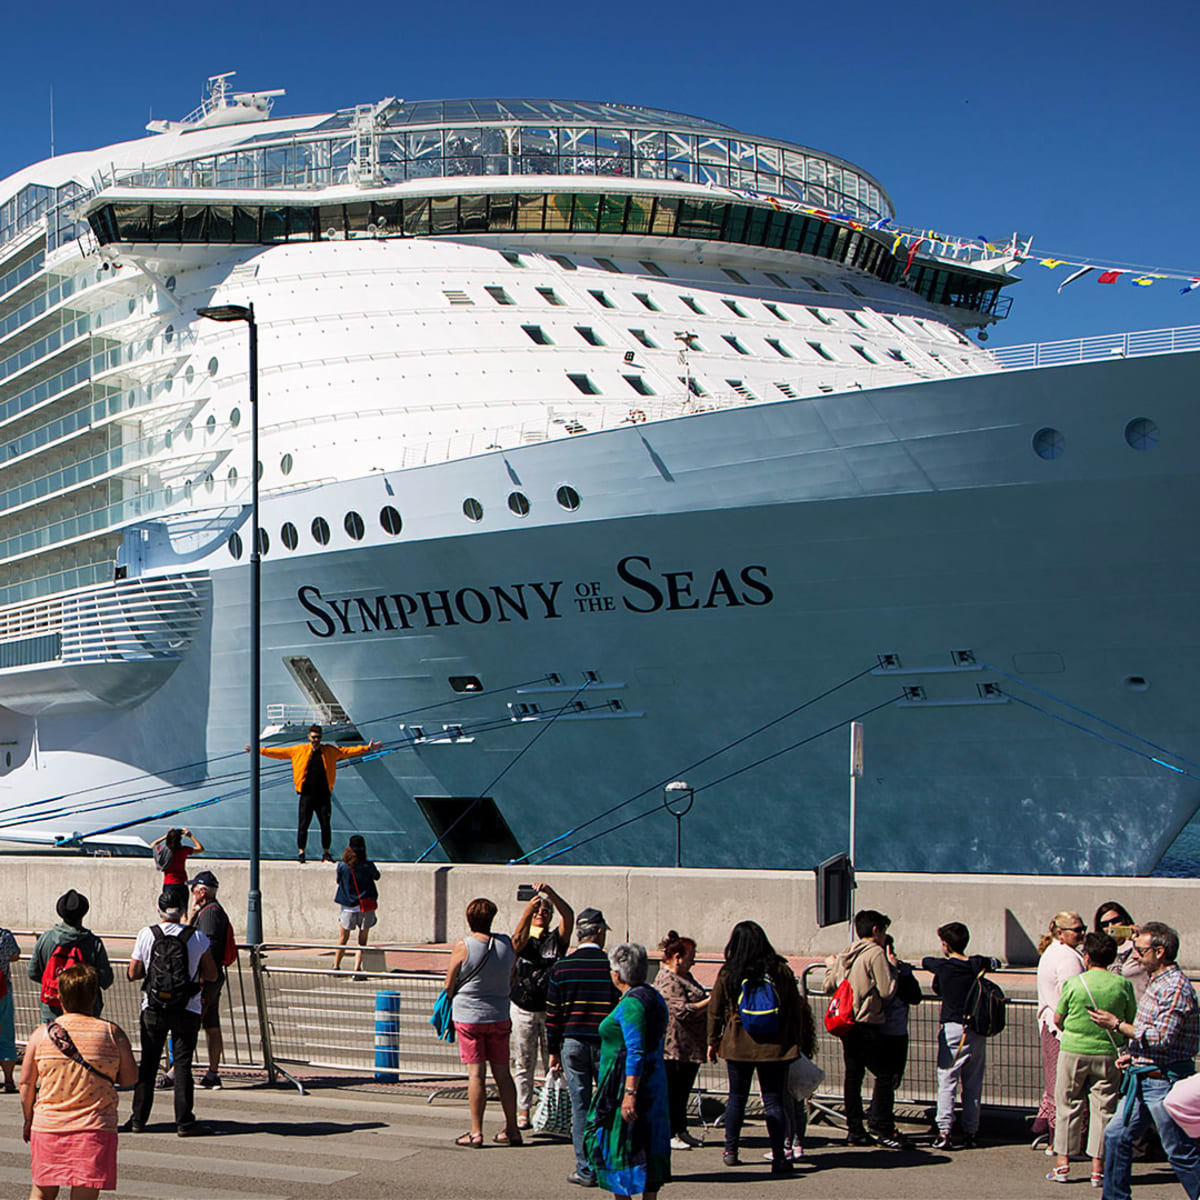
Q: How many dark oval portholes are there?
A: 9